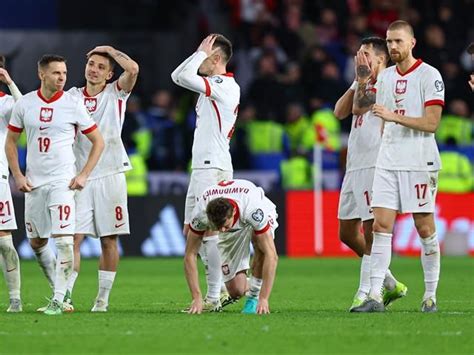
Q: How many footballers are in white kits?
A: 7